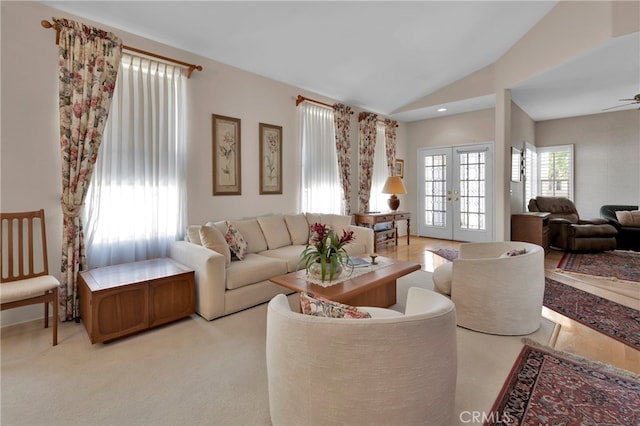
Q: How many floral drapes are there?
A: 4